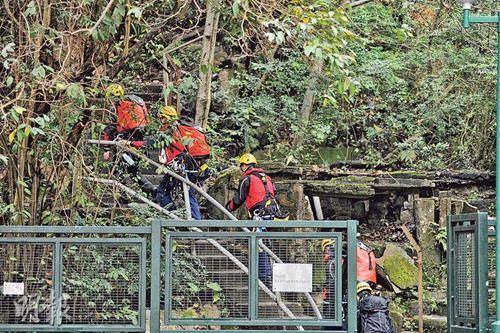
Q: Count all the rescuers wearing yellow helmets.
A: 5